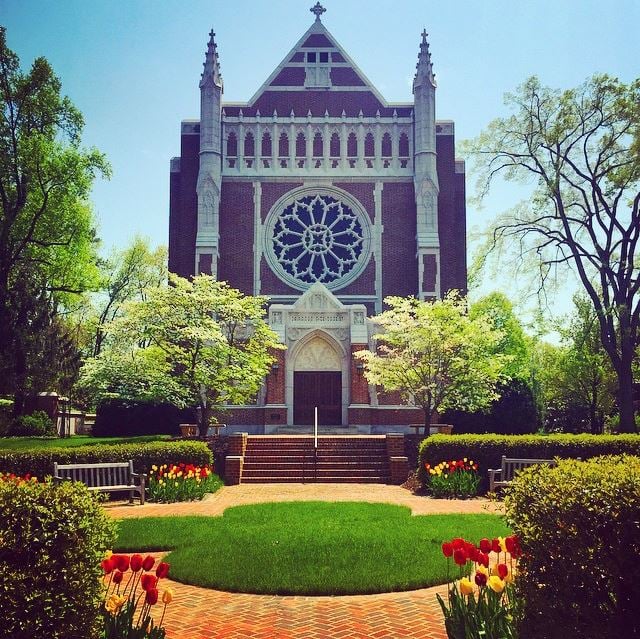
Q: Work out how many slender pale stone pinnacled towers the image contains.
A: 2